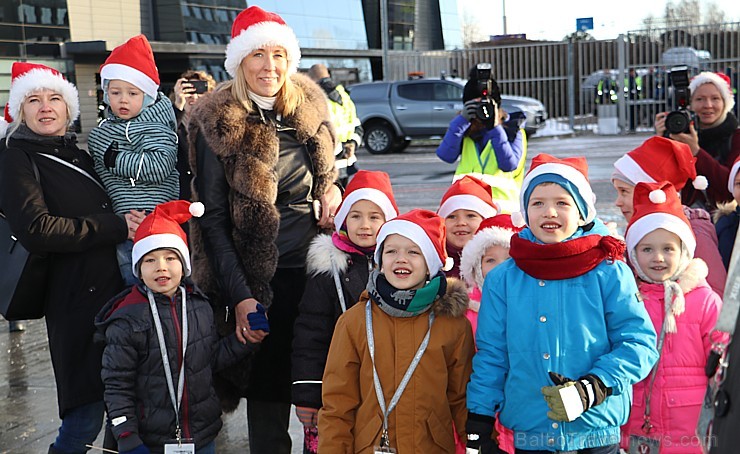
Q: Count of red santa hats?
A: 13